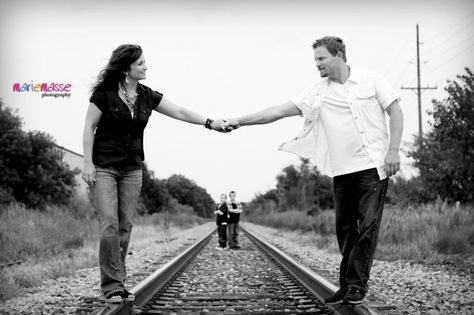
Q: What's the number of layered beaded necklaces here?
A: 1